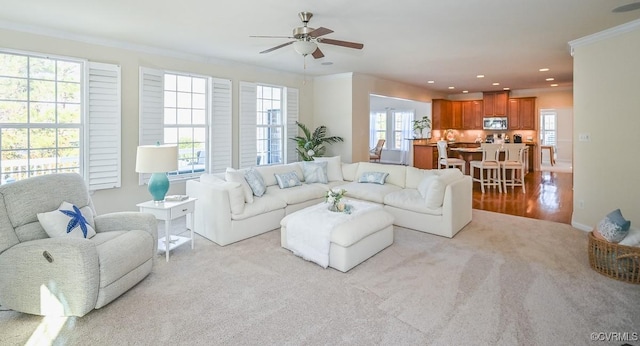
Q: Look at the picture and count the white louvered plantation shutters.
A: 5